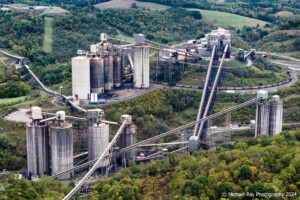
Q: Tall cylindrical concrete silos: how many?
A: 11